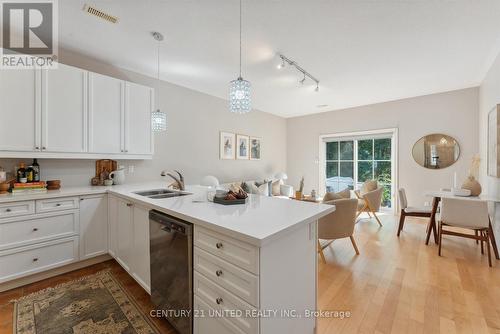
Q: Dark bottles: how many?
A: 3